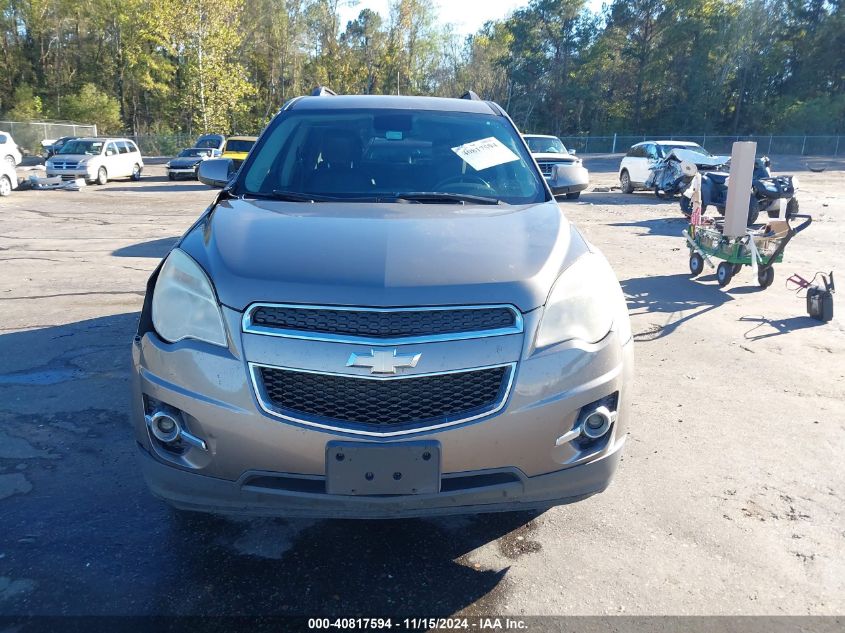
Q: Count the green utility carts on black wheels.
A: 1